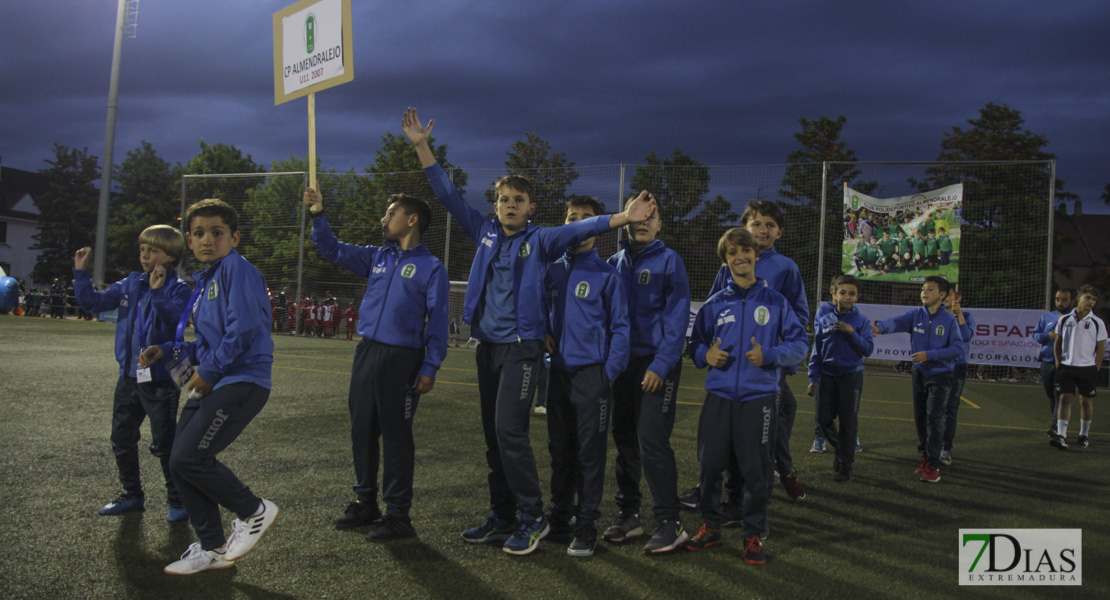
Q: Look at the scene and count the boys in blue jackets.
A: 12